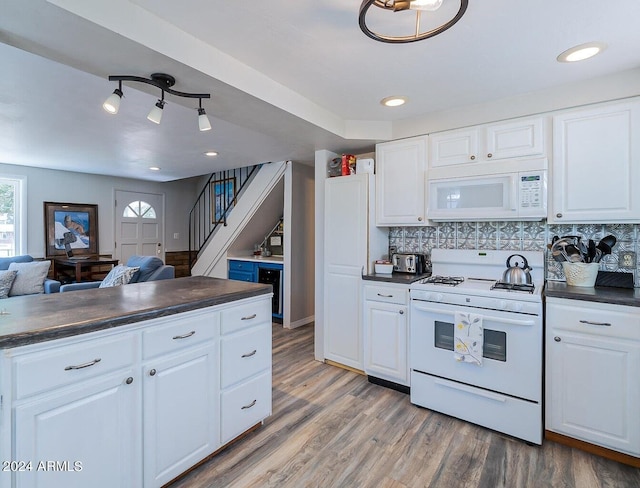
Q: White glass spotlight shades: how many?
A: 3